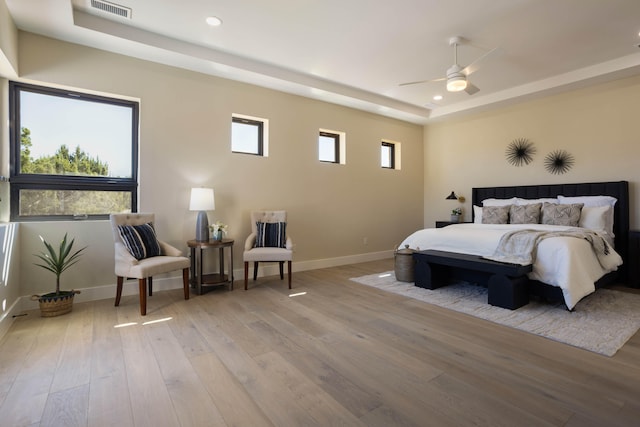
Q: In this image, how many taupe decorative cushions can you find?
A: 3